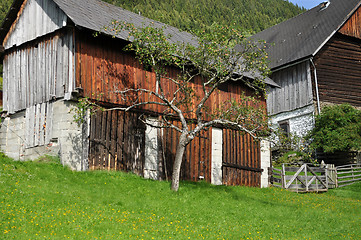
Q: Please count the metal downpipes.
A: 1